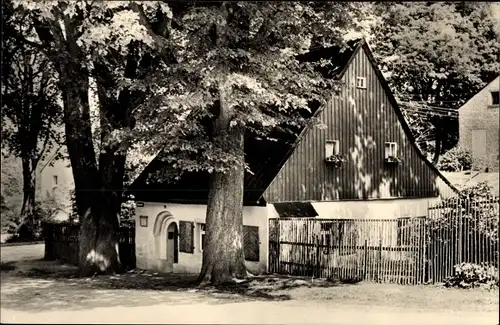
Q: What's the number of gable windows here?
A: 3